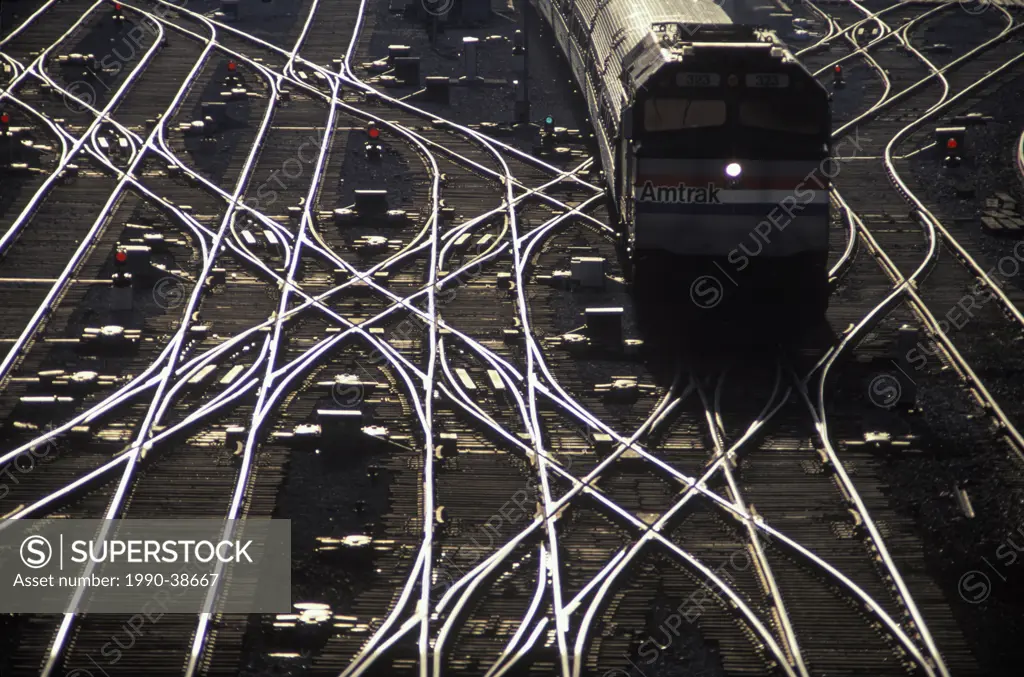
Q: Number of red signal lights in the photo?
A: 7